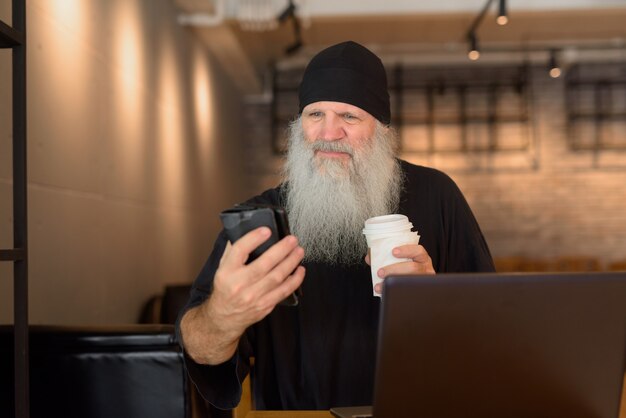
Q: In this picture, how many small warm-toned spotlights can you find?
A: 3